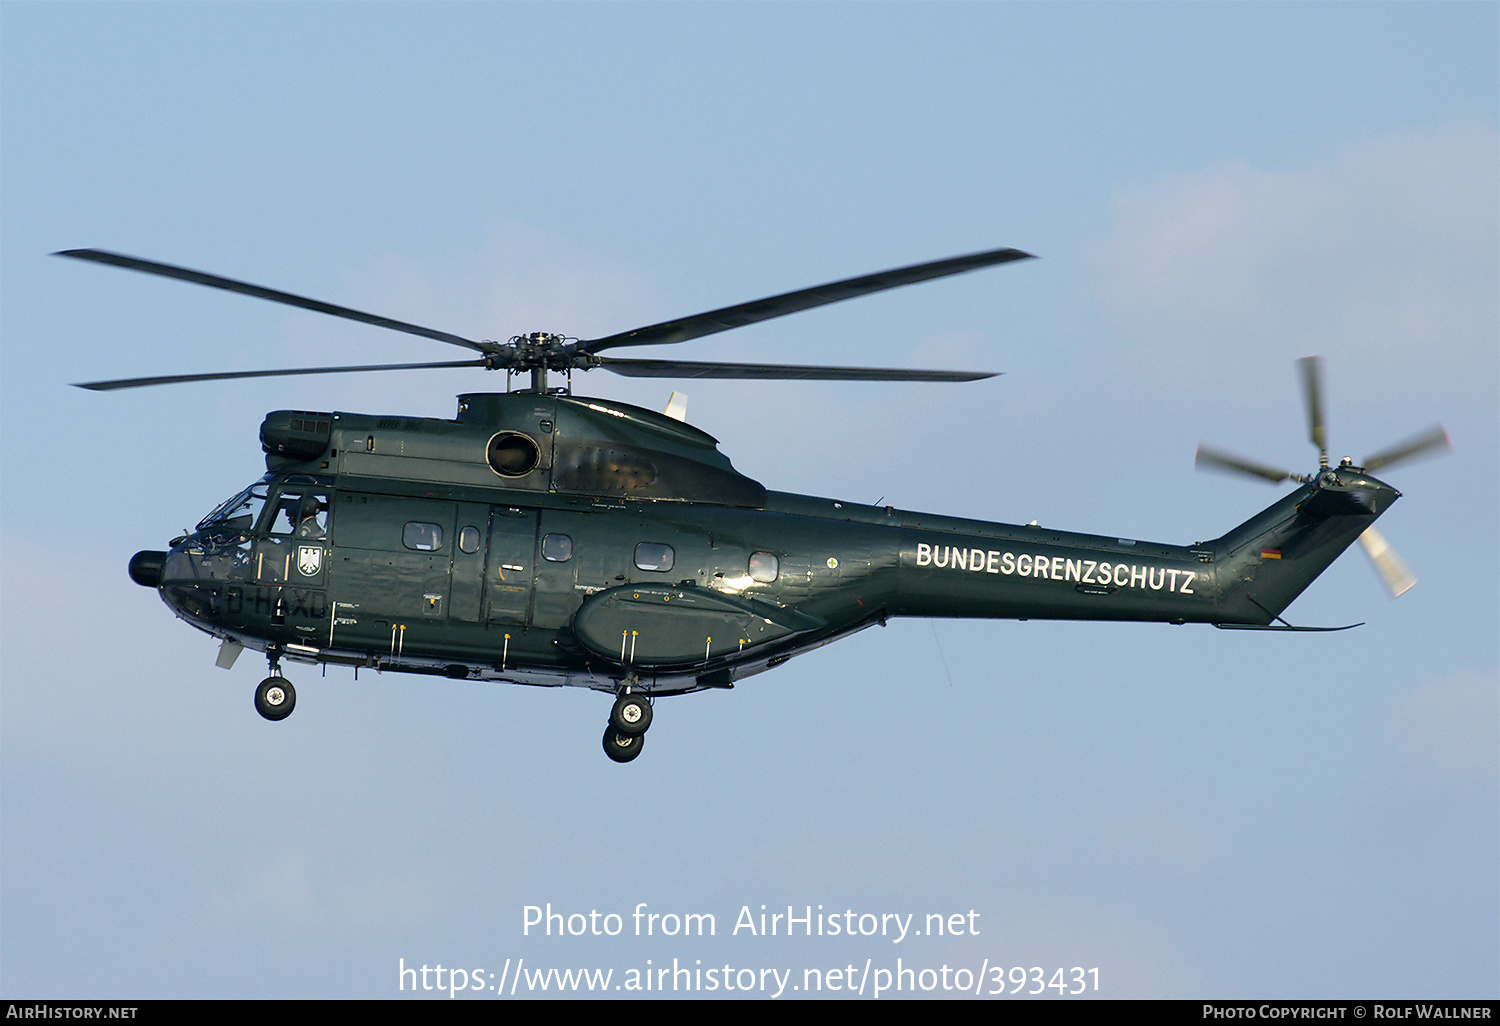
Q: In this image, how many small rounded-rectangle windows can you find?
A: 5